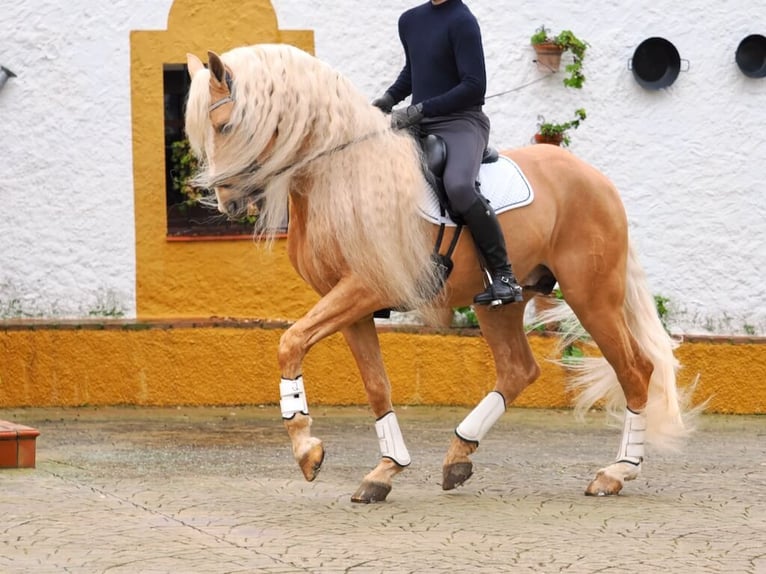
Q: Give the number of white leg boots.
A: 4